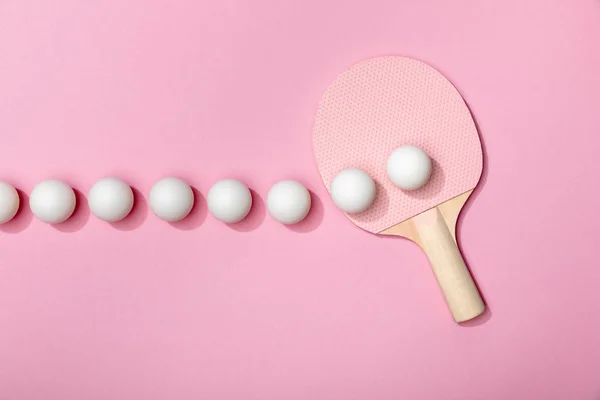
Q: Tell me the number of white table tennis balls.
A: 8